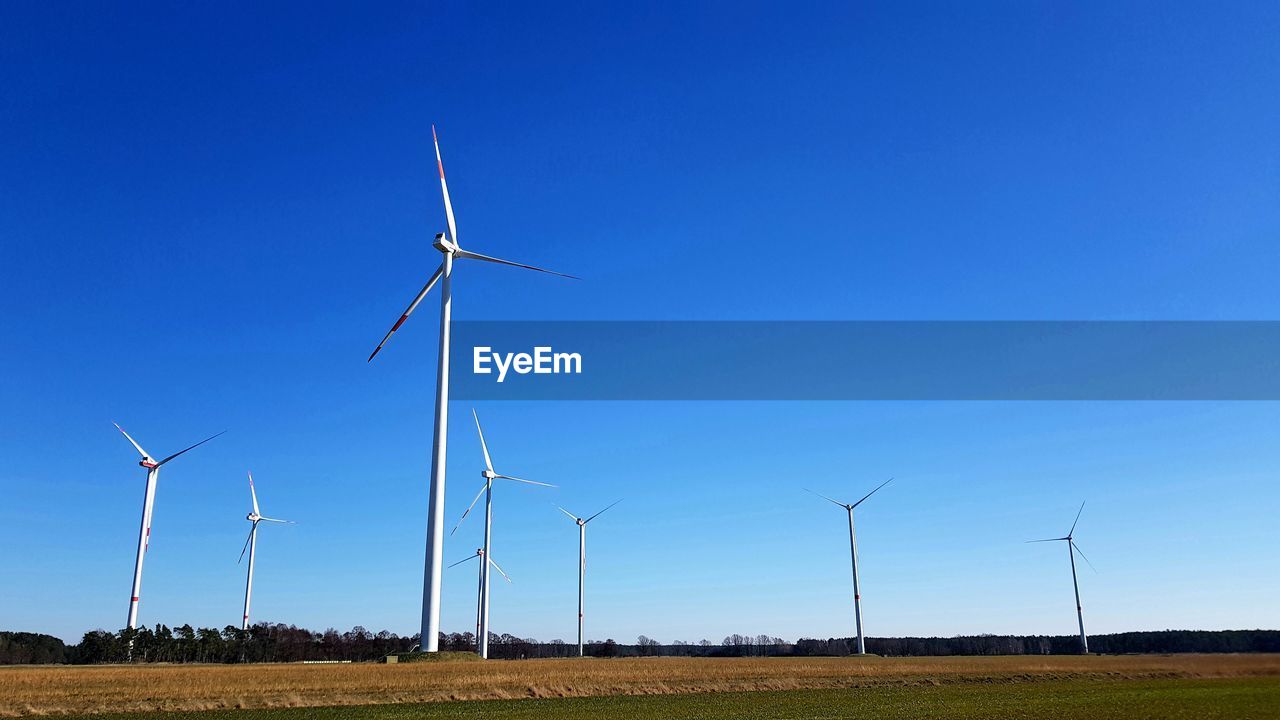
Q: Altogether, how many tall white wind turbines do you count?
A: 8